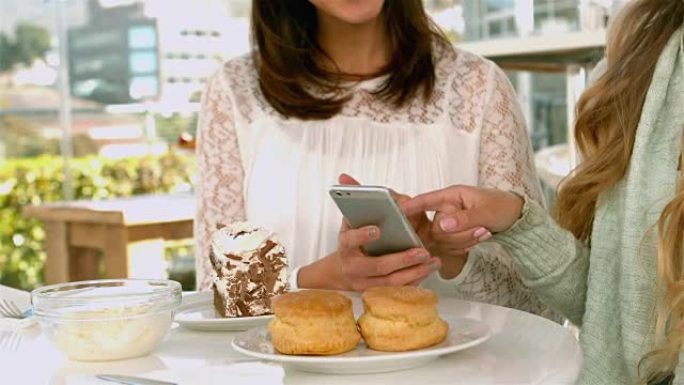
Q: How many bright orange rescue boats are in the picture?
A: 0